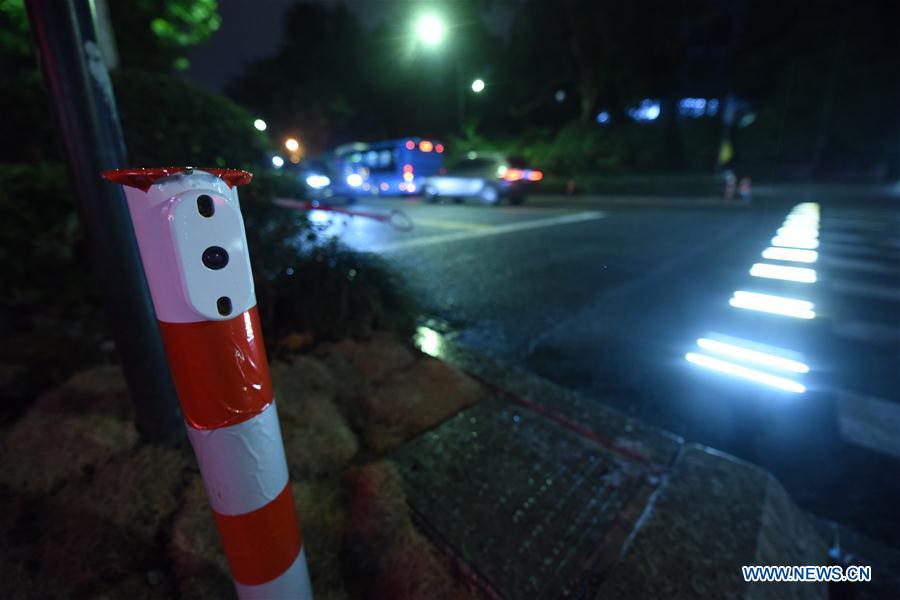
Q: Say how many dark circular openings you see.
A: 3